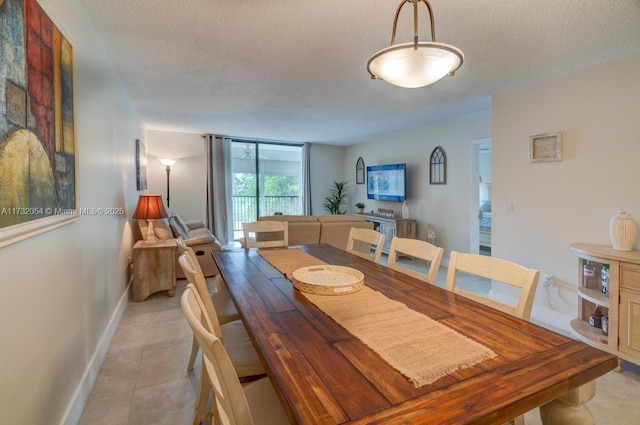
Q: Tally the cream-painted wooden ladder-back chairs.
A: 7